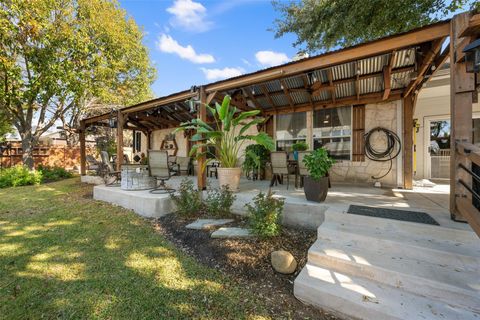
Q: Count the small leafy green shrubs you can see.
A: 3